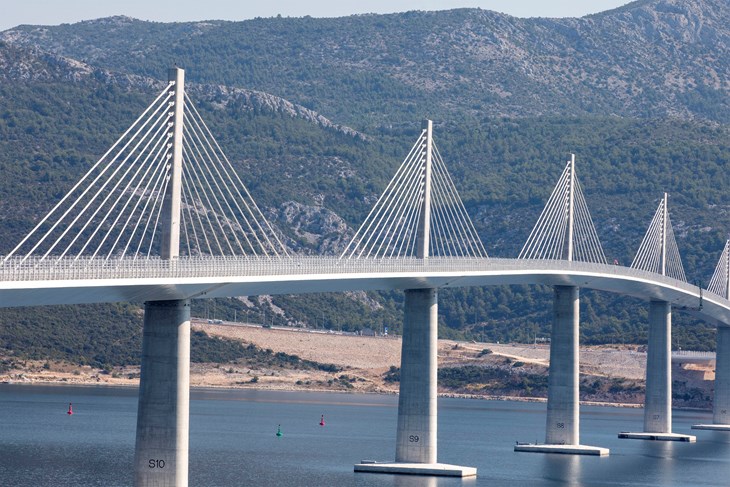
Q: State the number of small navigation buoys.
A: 3